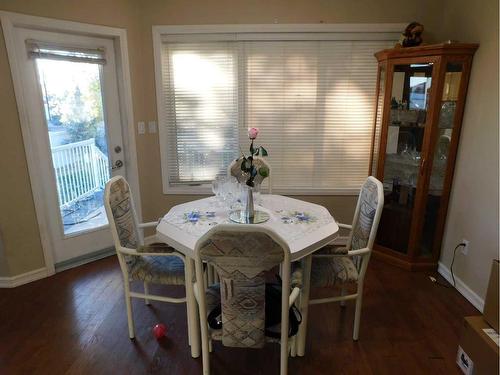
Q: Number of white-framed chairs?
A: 4